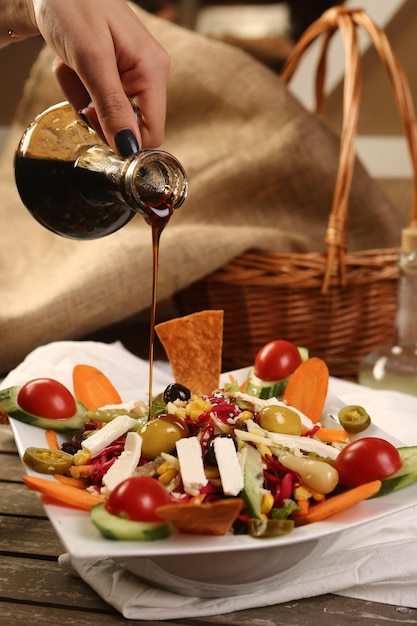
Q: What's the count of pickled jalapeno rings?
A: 3